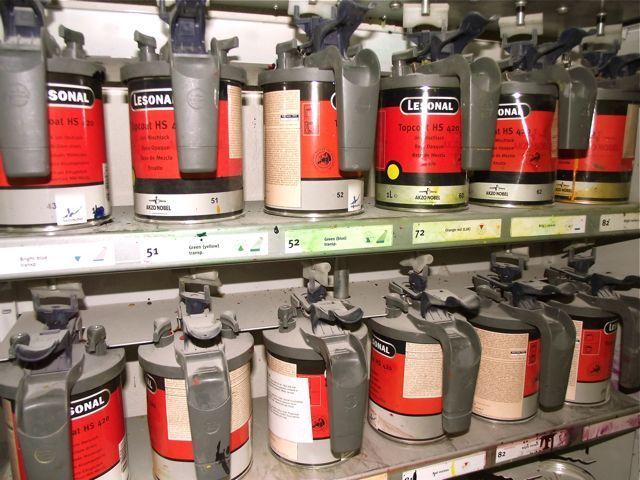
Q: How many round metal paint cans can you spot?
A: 12